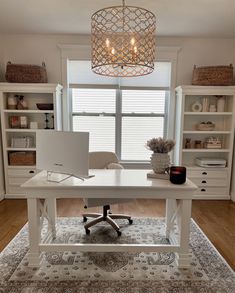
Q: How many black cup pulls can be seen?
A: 4